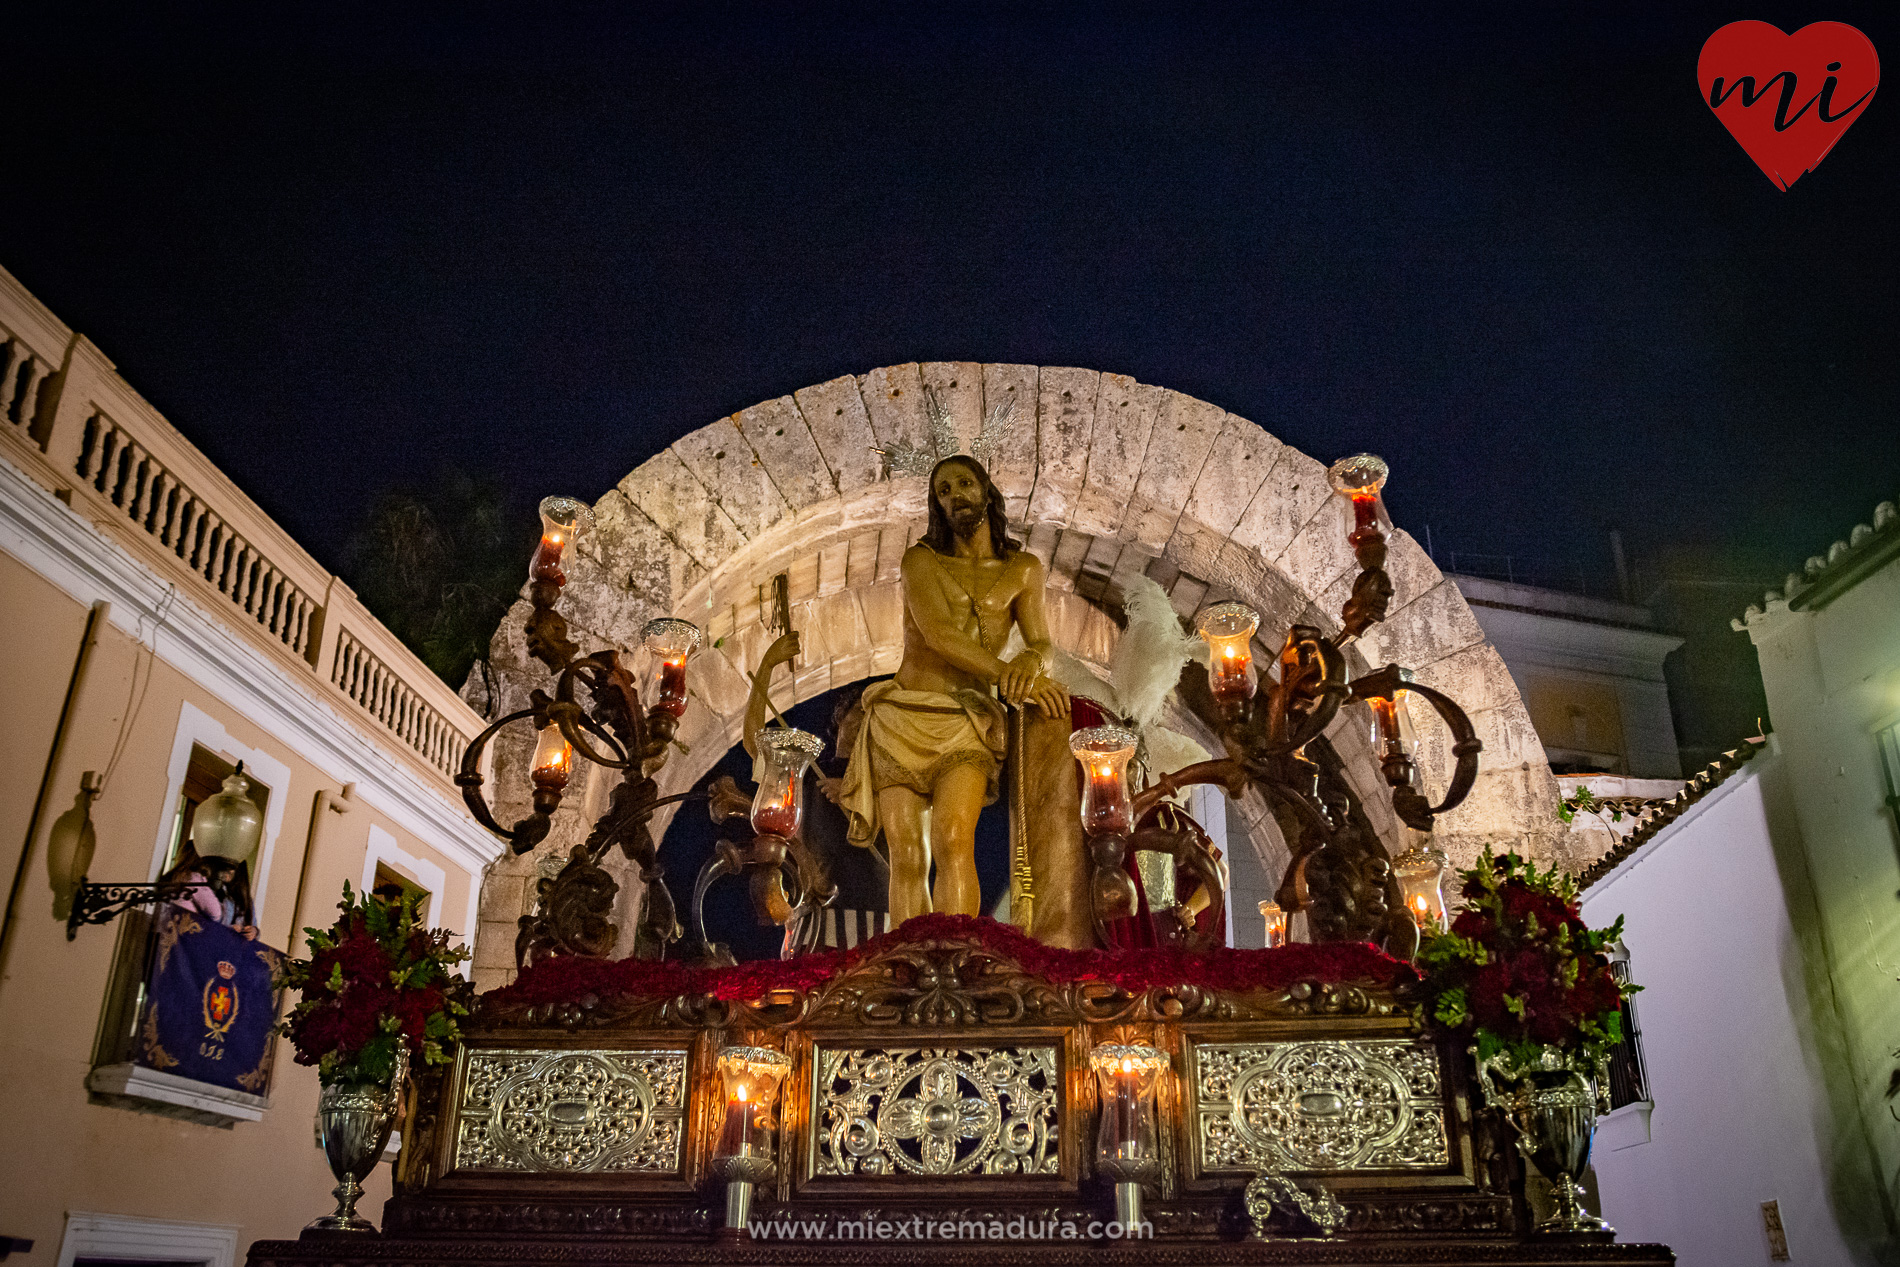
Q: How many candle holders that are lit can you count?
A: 12